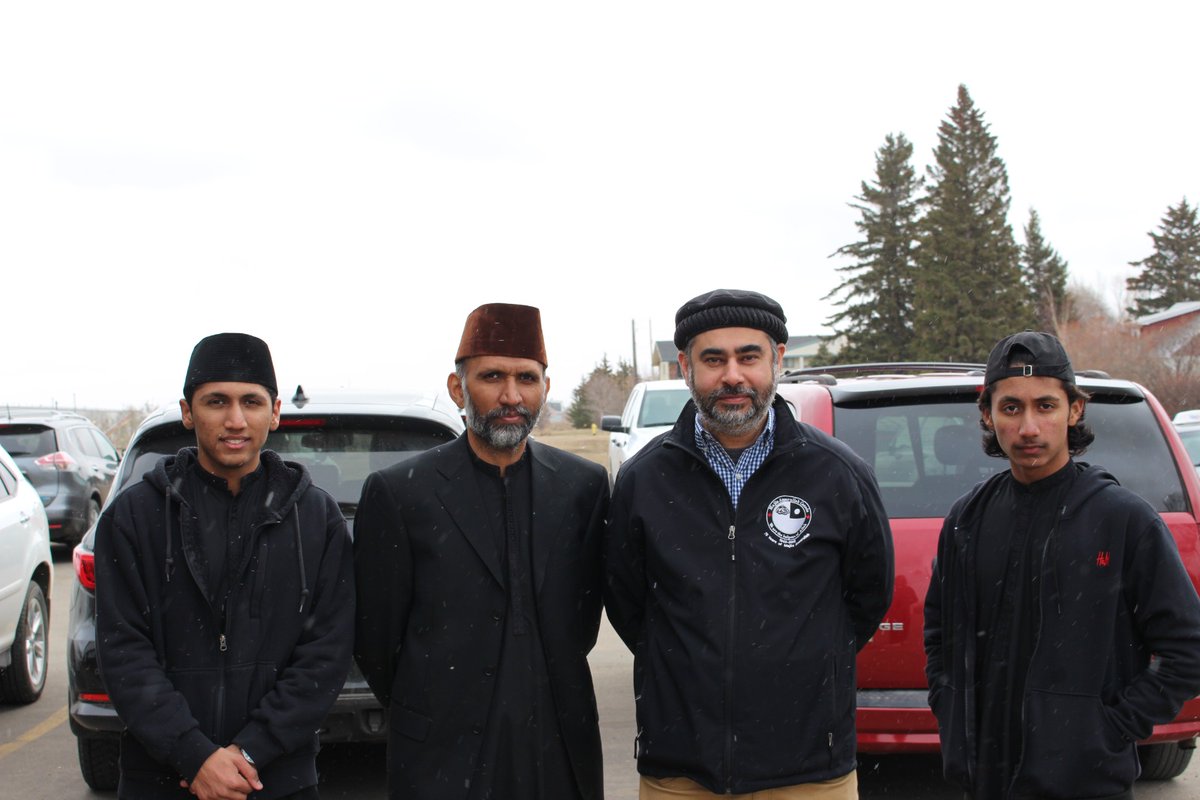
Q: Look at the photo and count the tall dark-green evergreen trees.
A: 4